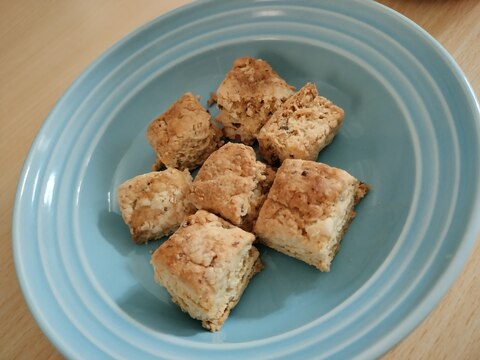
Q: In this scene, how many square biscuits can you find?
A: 7